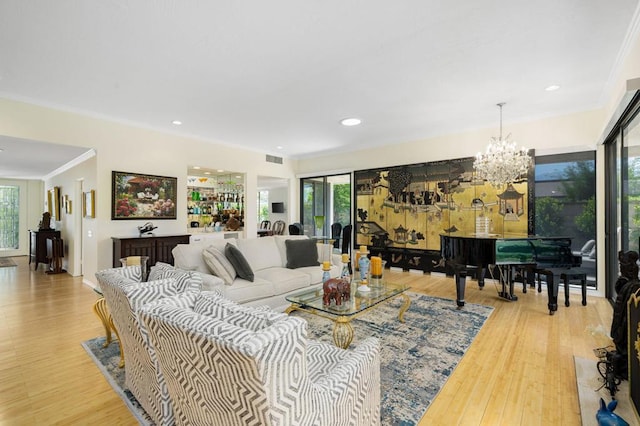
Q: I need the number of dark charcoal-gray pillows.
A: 2